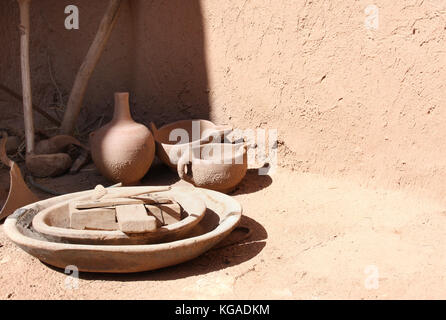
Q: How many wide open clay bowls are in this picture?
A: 4